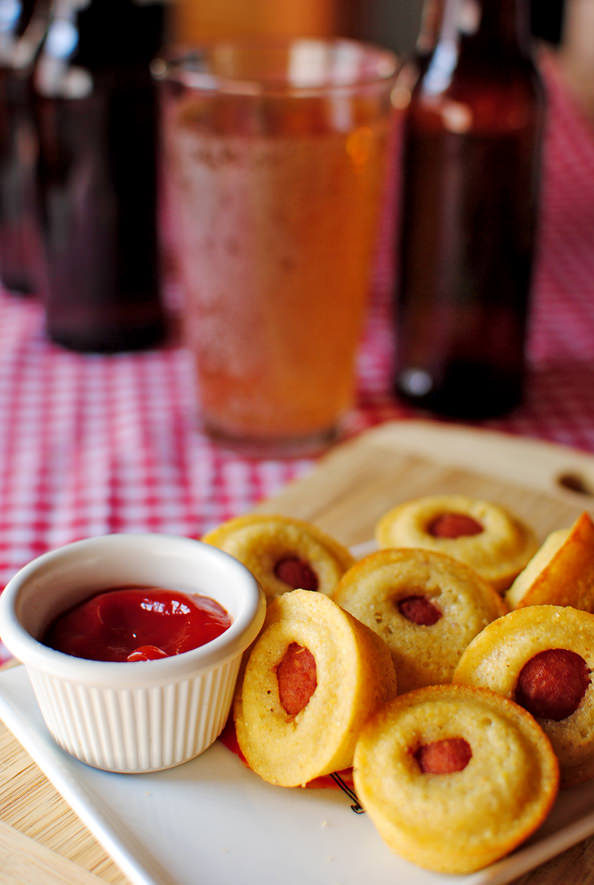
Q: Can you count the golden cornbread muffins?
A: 7